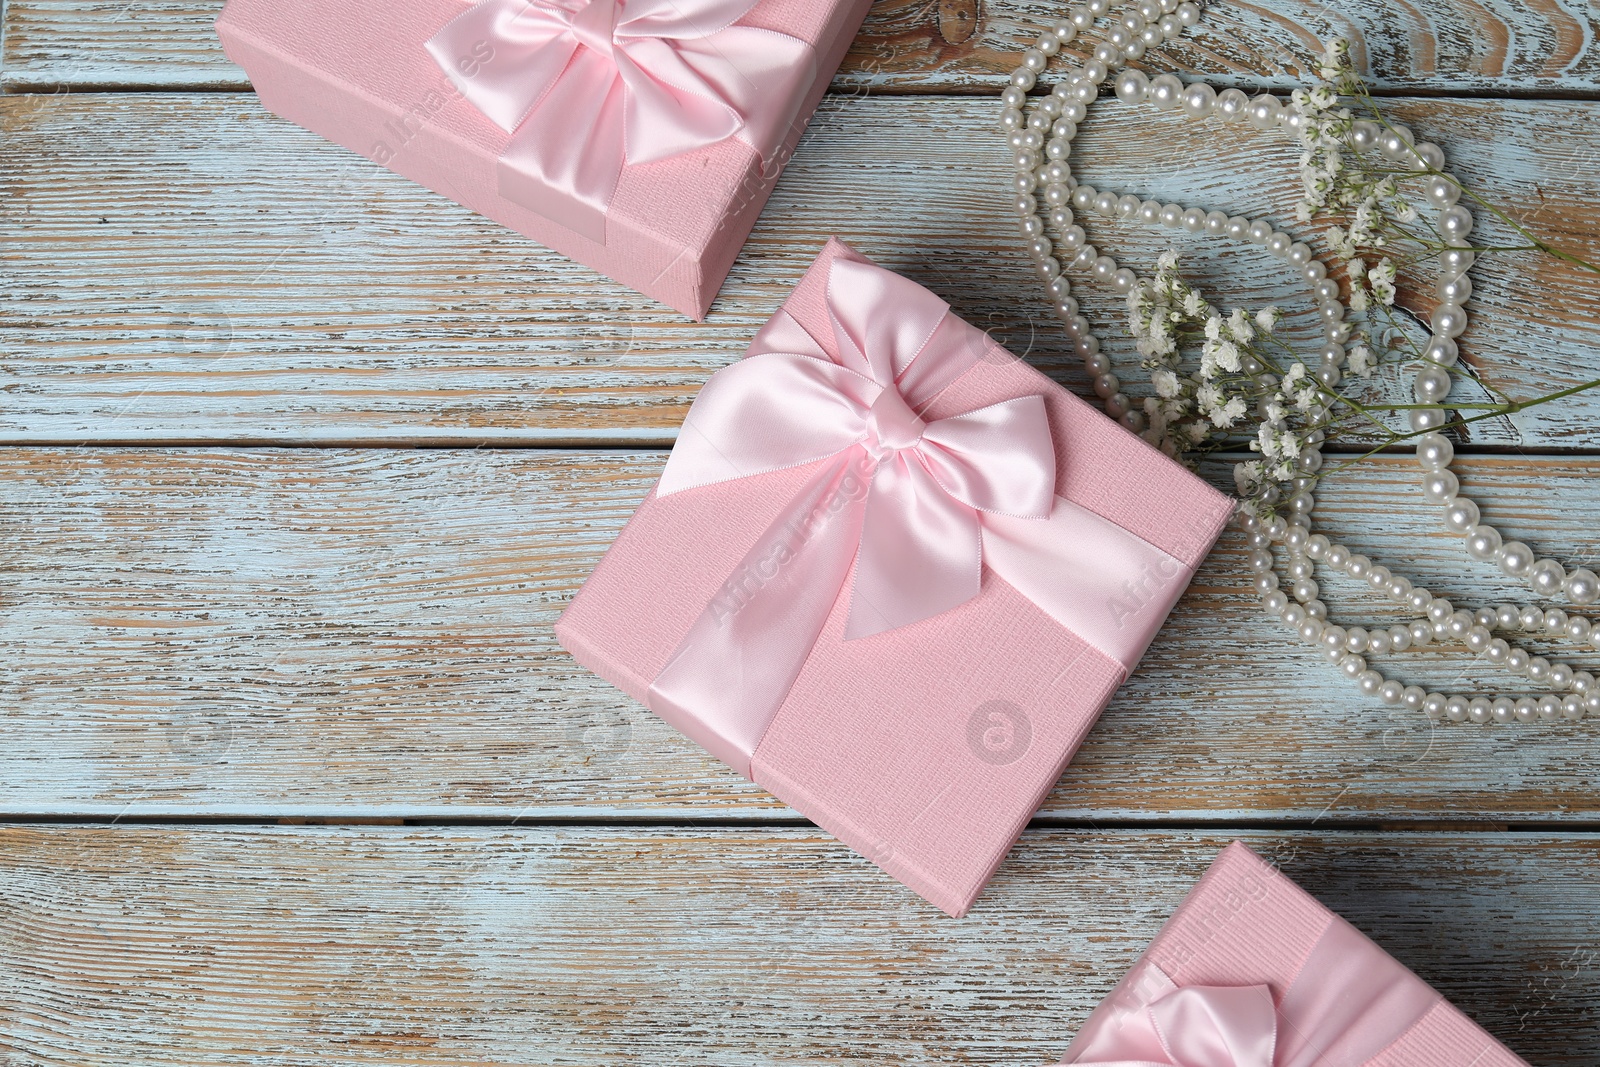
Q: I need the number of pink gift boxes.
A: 3